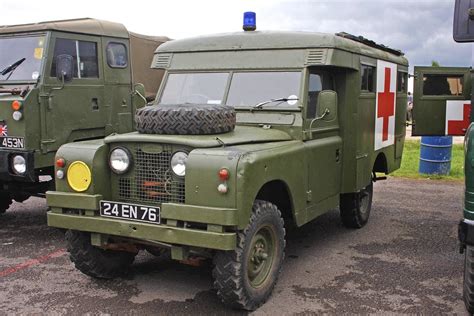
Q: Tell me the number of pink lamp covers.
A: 0